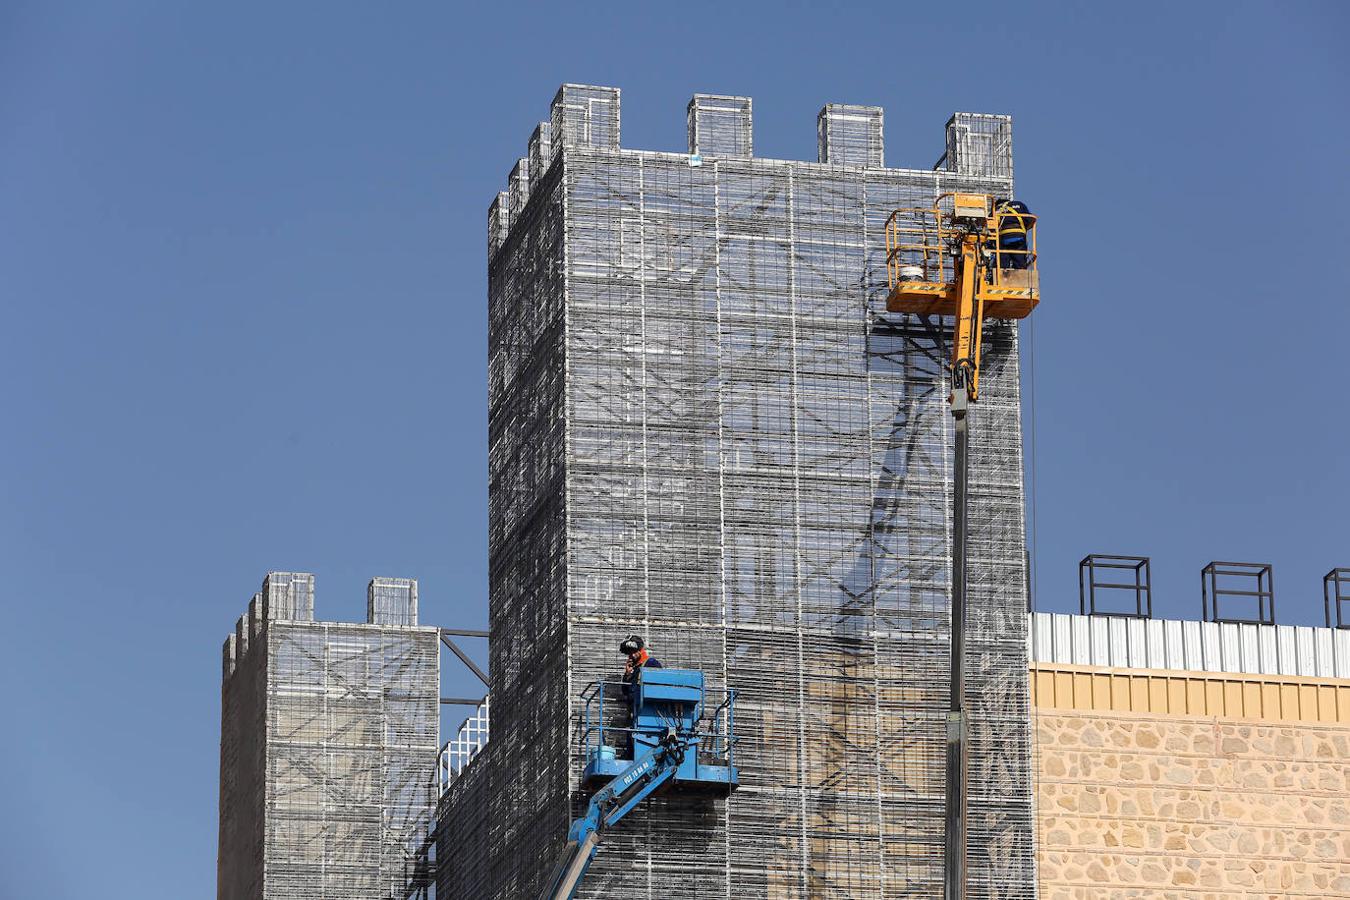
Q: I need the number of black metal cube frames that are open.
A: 3